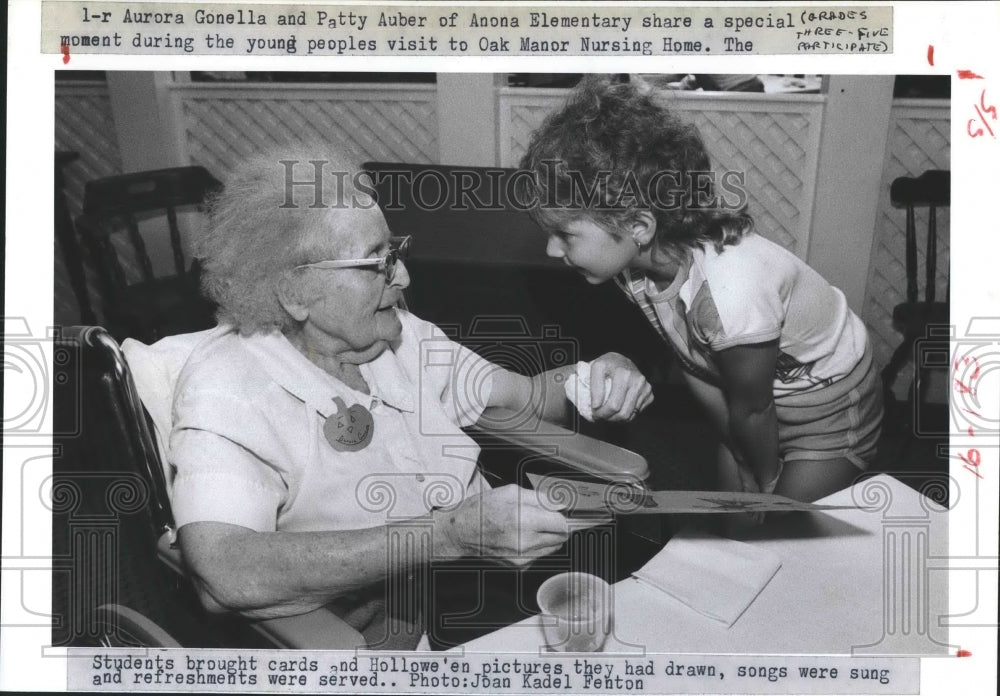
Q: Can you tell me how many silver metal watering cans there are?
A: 0